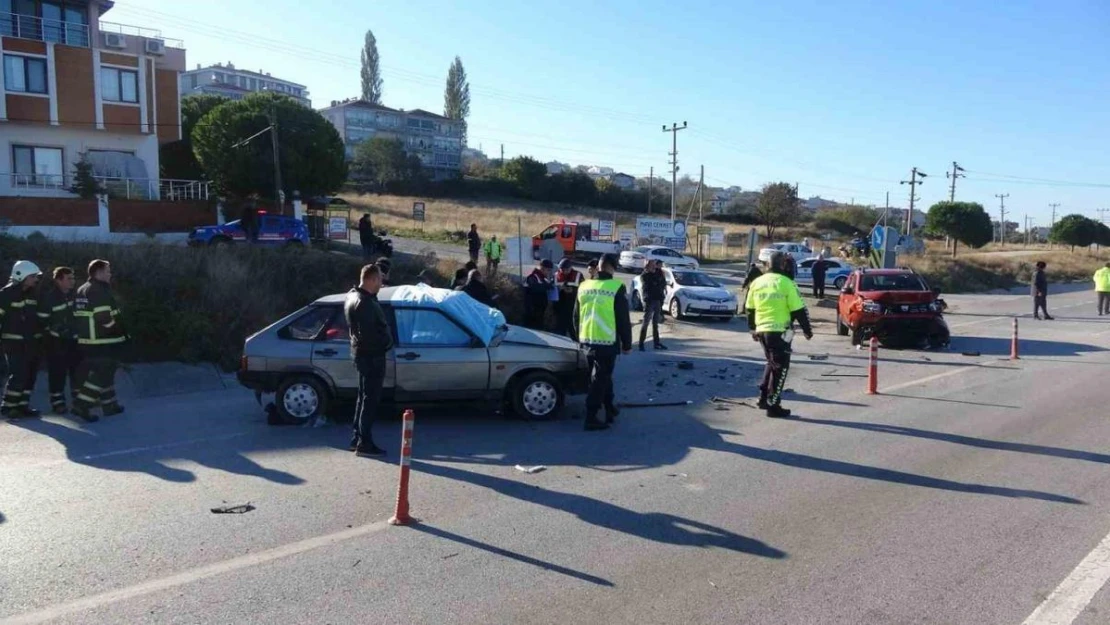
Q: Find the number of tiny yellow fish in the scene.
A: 0